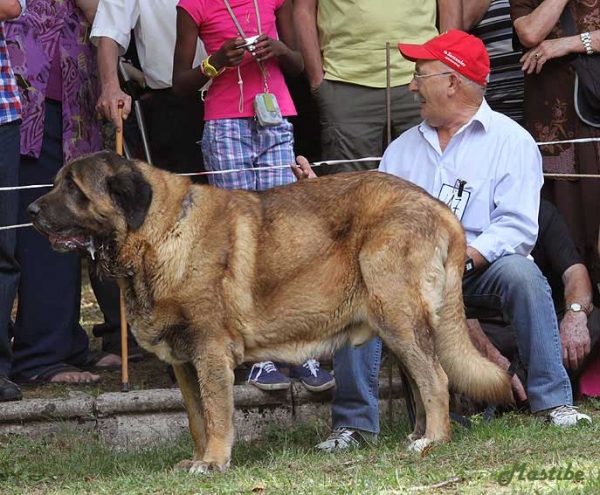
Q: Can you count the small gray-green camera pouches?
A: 1